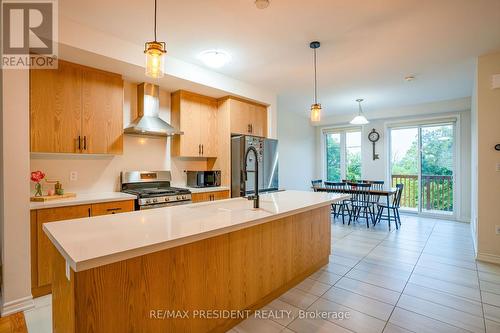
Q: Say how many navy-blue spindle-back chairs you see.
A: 6